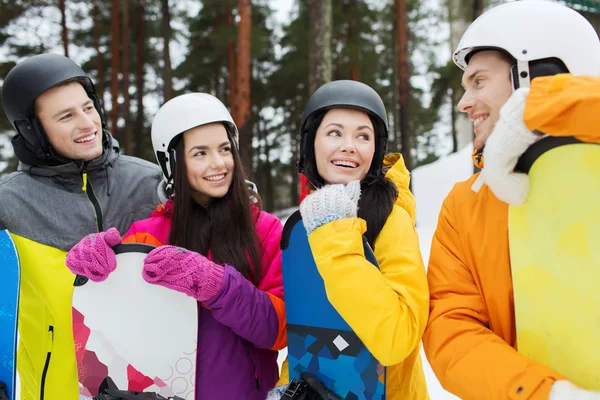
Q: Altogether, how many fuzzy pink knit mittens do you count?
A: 2